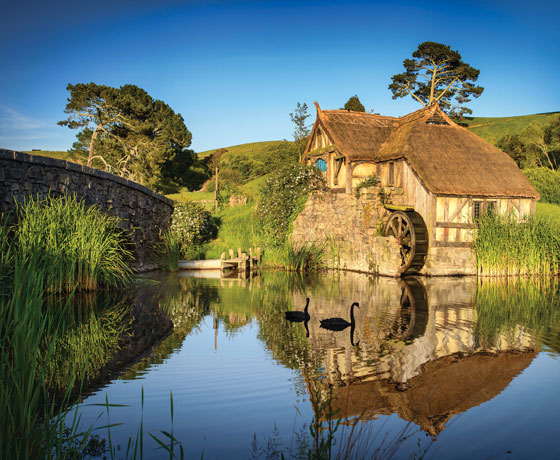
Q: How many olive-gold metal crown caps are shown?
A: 0